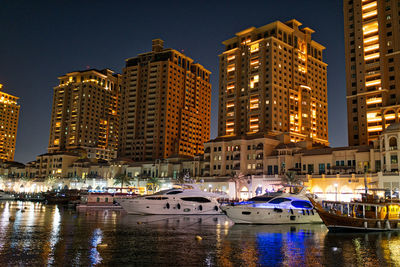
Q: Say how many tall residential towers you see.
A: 5